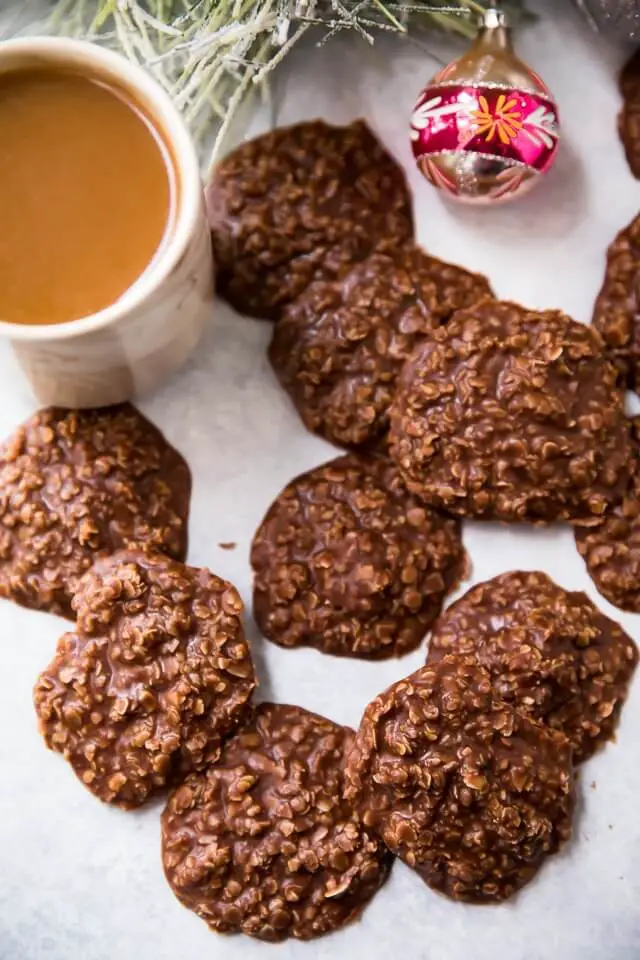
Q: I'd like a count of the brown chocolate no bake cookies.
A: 12